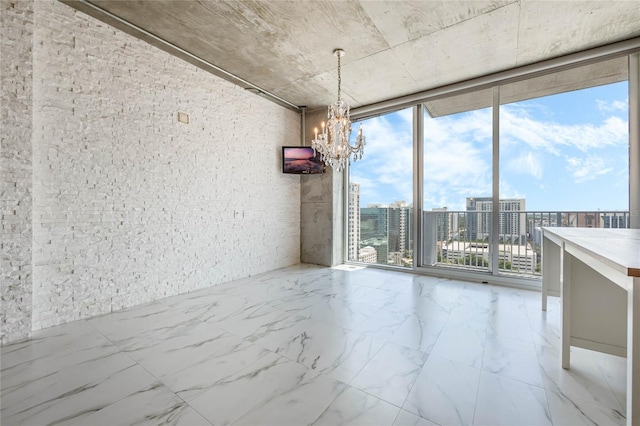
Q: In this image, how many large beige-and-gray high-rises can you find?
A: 1